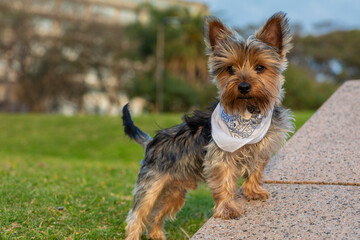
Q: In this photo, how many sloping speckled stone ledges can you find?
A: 1